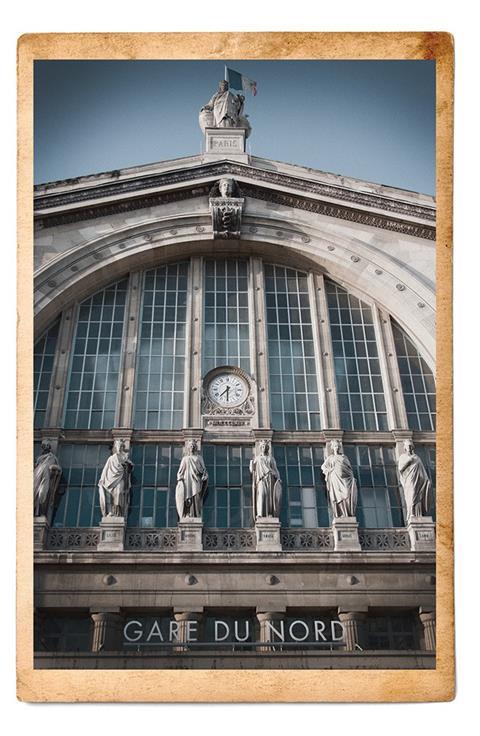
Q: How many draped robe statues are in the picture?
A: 7